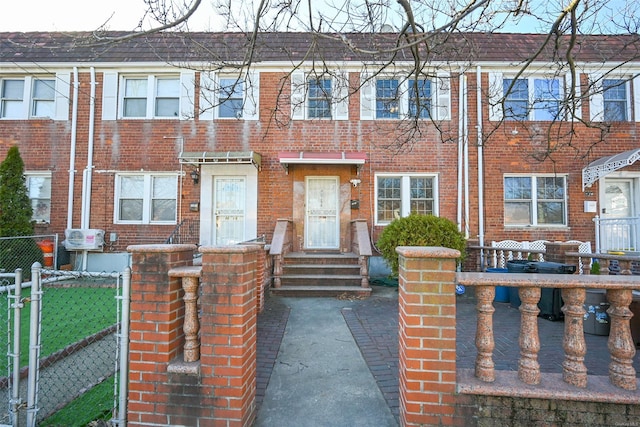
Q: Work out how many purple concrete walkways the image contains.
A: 0